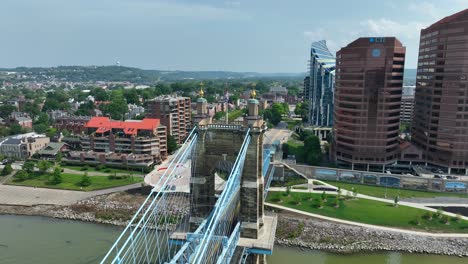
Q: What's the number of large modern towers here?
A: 3